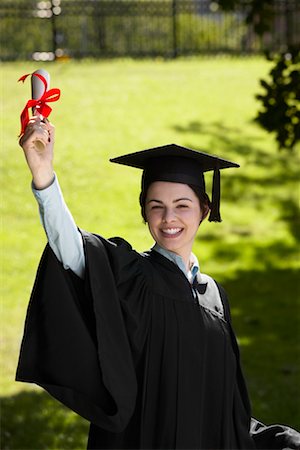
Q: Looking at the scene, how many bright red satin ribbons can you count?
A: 1